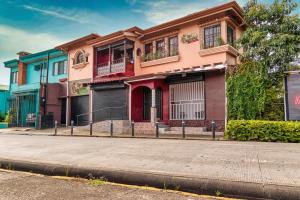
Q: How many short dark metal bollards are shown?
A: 8